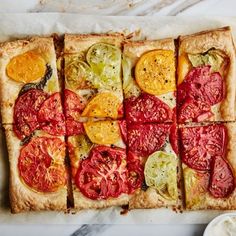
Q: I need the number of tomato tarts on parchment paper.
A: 8